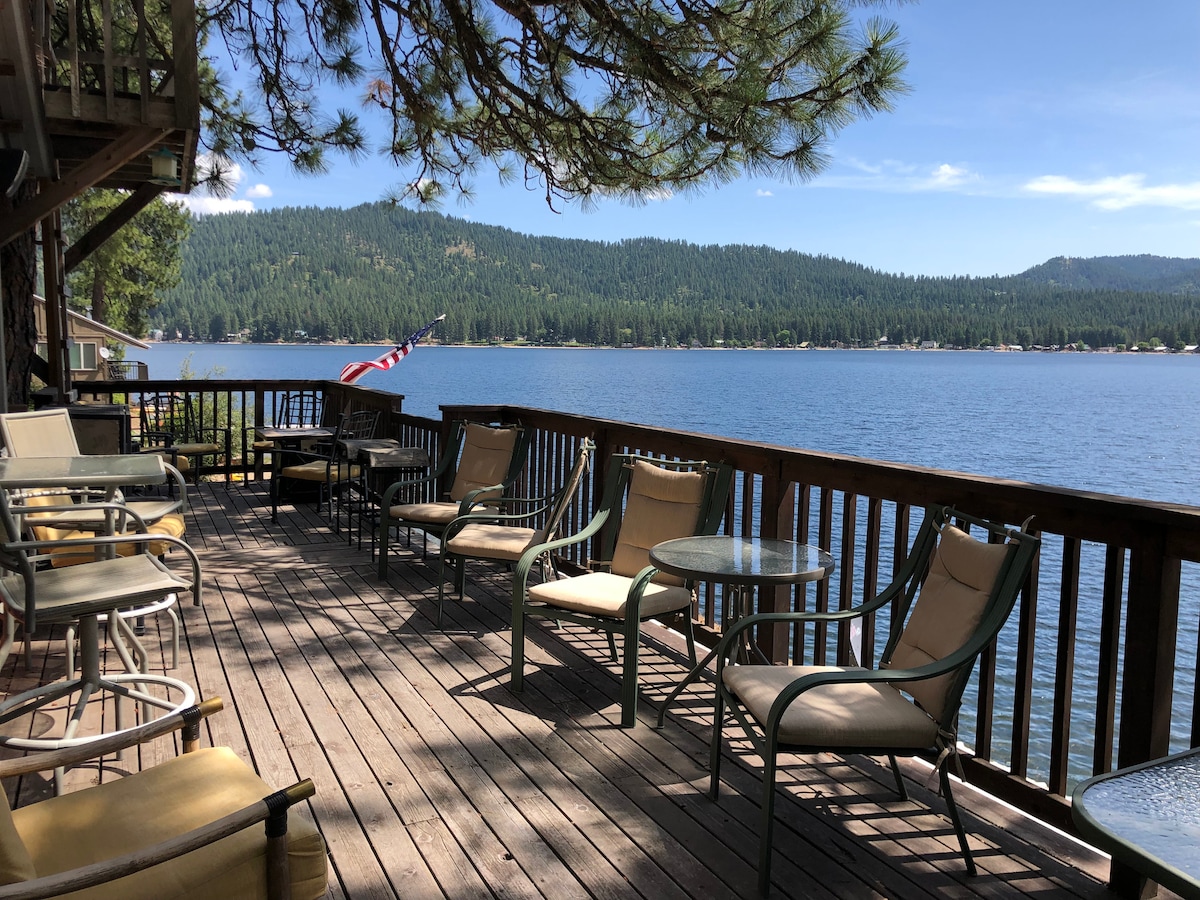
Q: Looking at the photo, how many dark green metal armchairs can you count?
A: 4